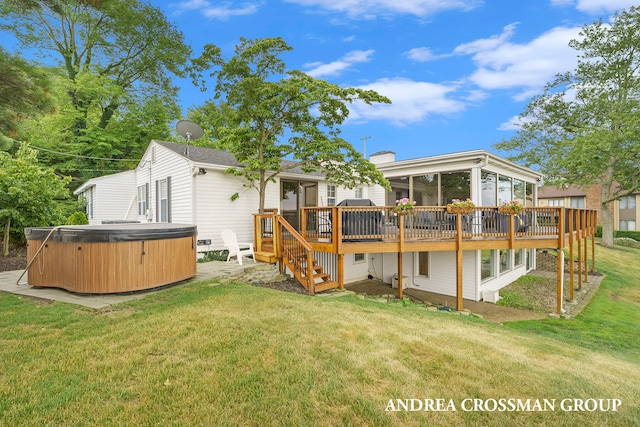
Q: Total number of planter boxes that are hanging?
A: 3